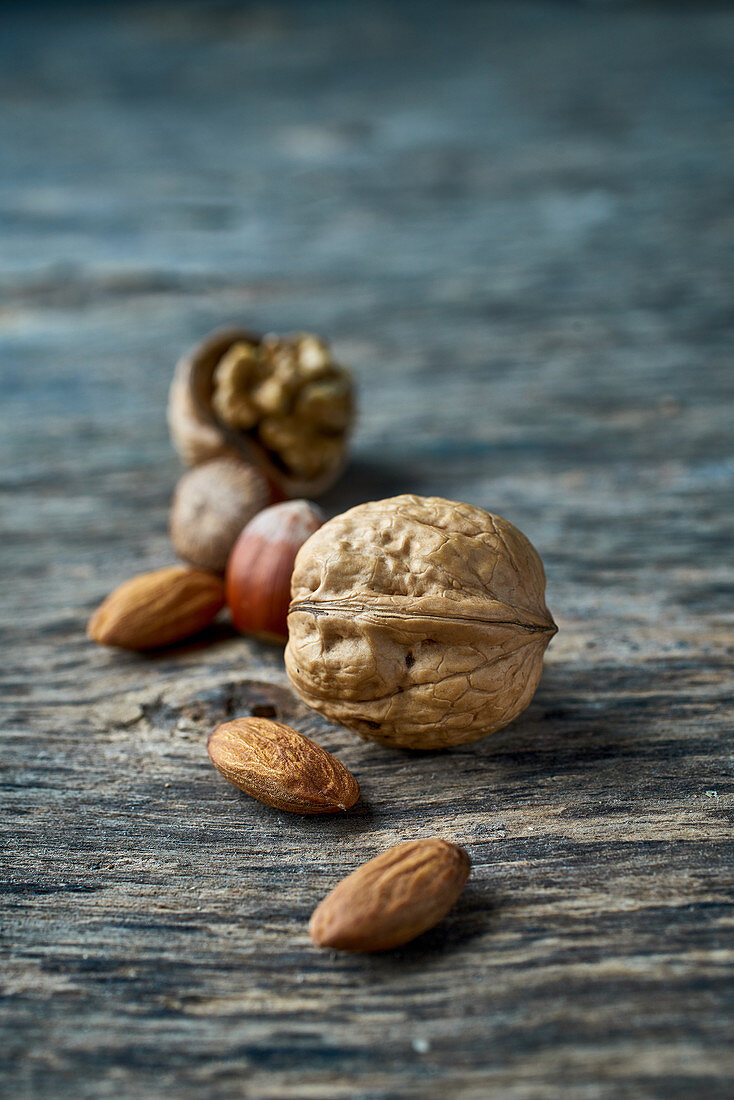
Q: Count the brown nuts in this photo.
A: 7